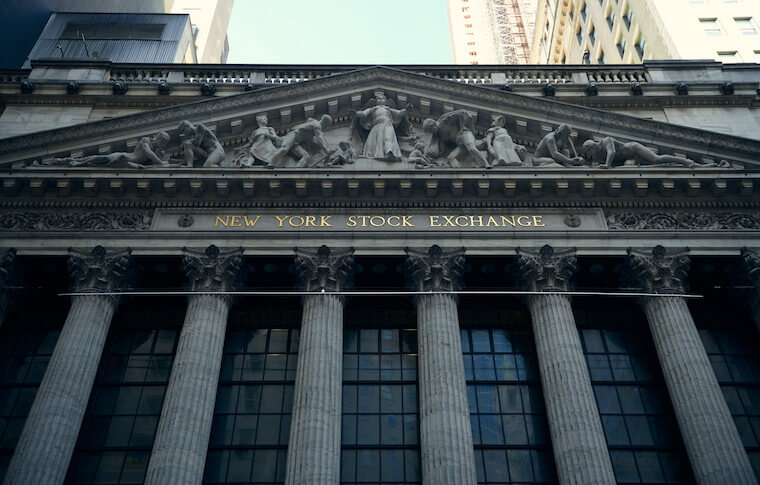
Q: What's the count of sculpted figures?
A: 11